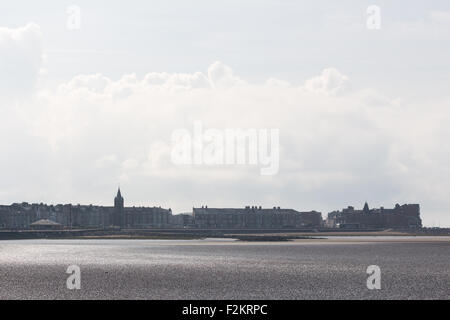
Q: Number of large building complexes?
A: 3